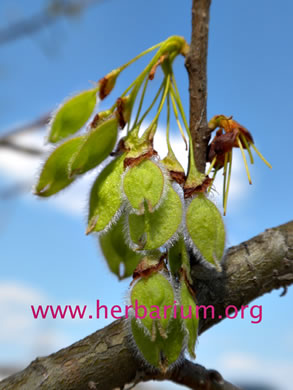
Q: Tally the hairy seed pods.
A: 11